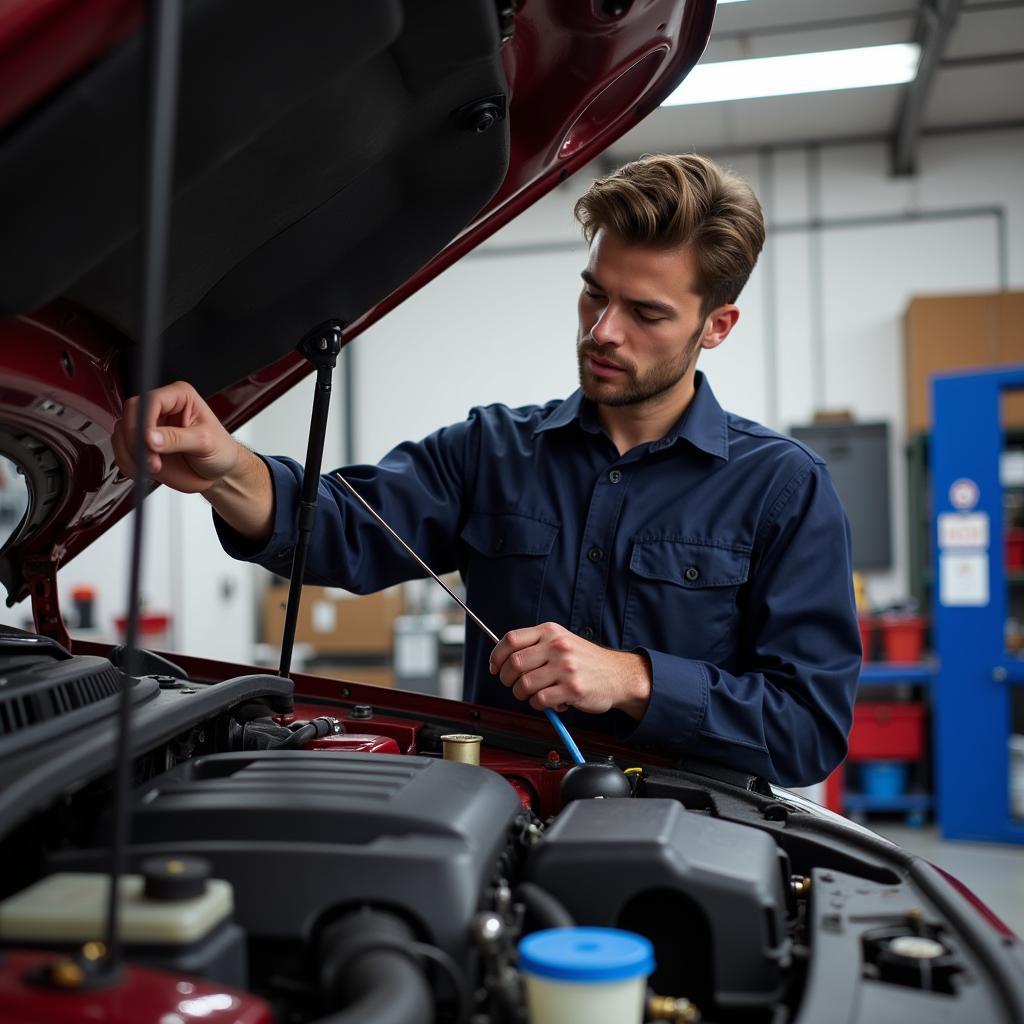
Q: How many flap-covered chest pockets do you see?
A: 2